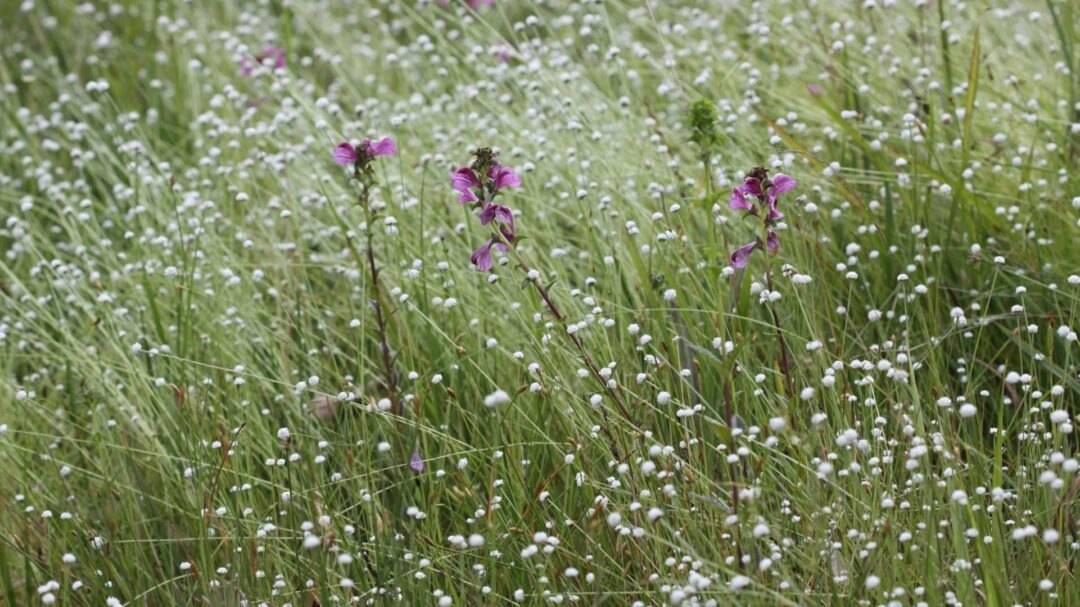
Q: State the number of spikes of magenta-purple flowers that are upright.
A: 3